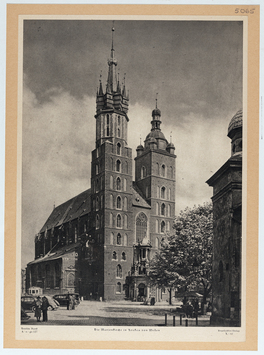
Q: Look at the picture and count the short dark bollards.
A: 5